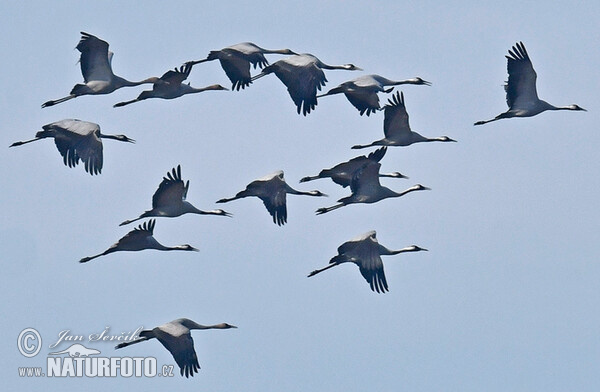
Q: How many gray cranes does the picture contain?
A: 15